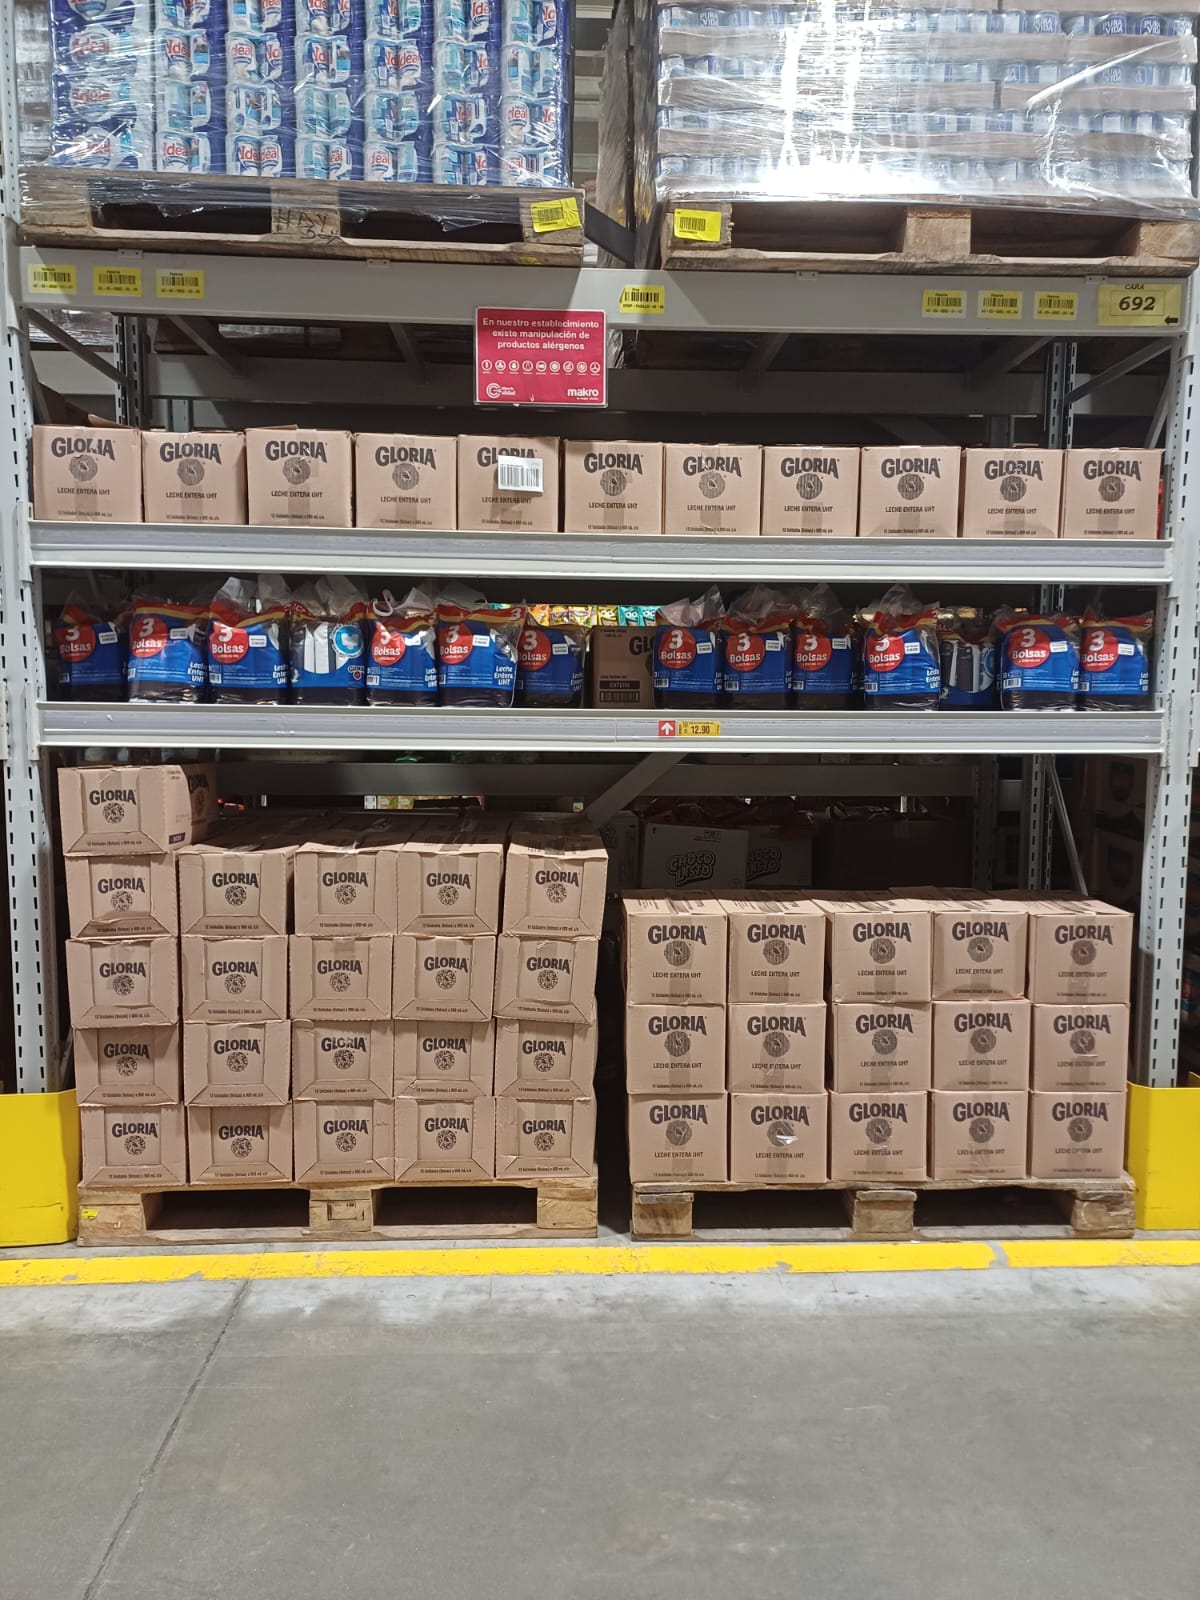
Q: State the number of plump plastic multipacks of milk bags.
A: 14